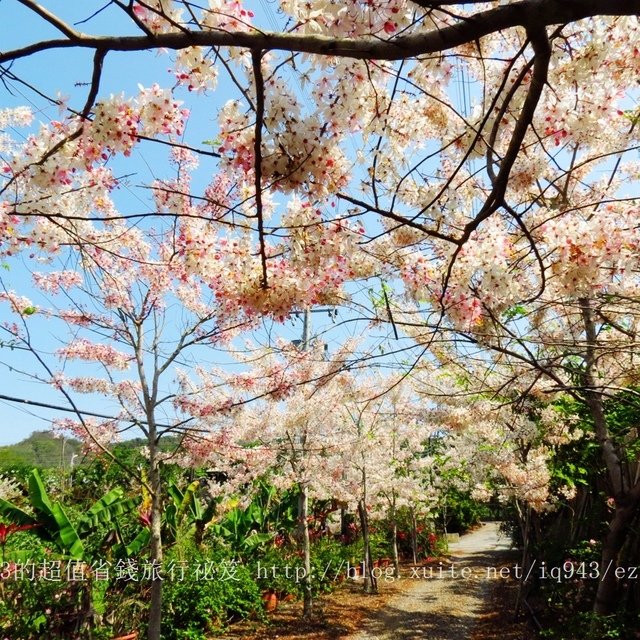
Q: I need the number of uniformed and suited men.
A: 0